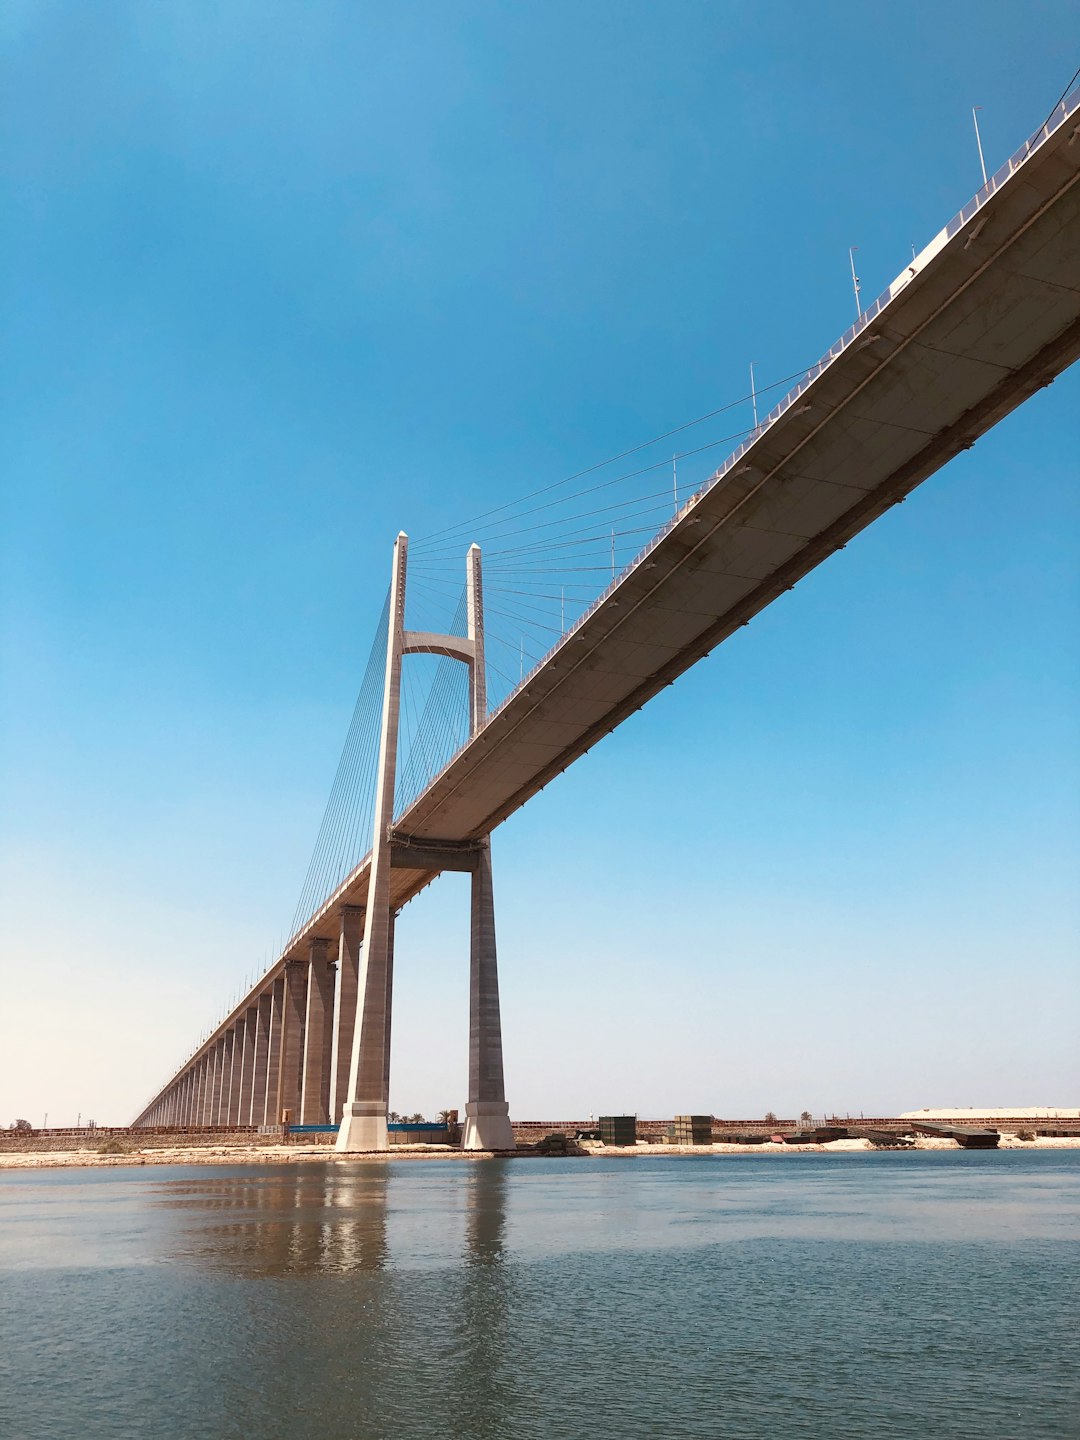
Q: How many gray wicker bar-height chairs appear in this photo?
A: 0